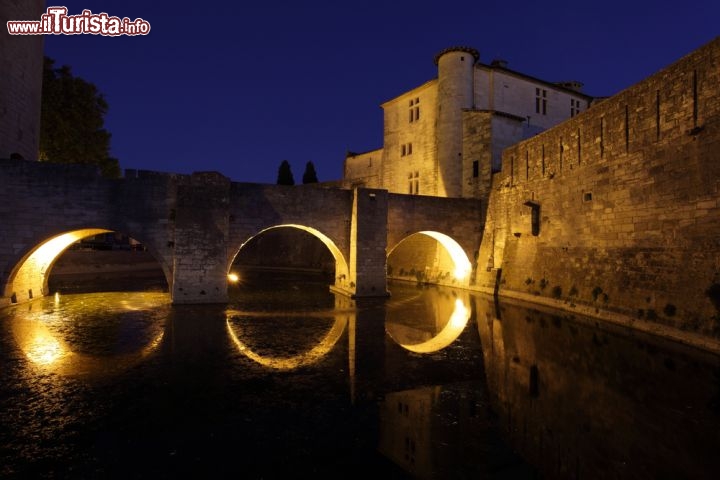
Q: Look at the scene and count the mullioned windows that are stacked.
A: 3